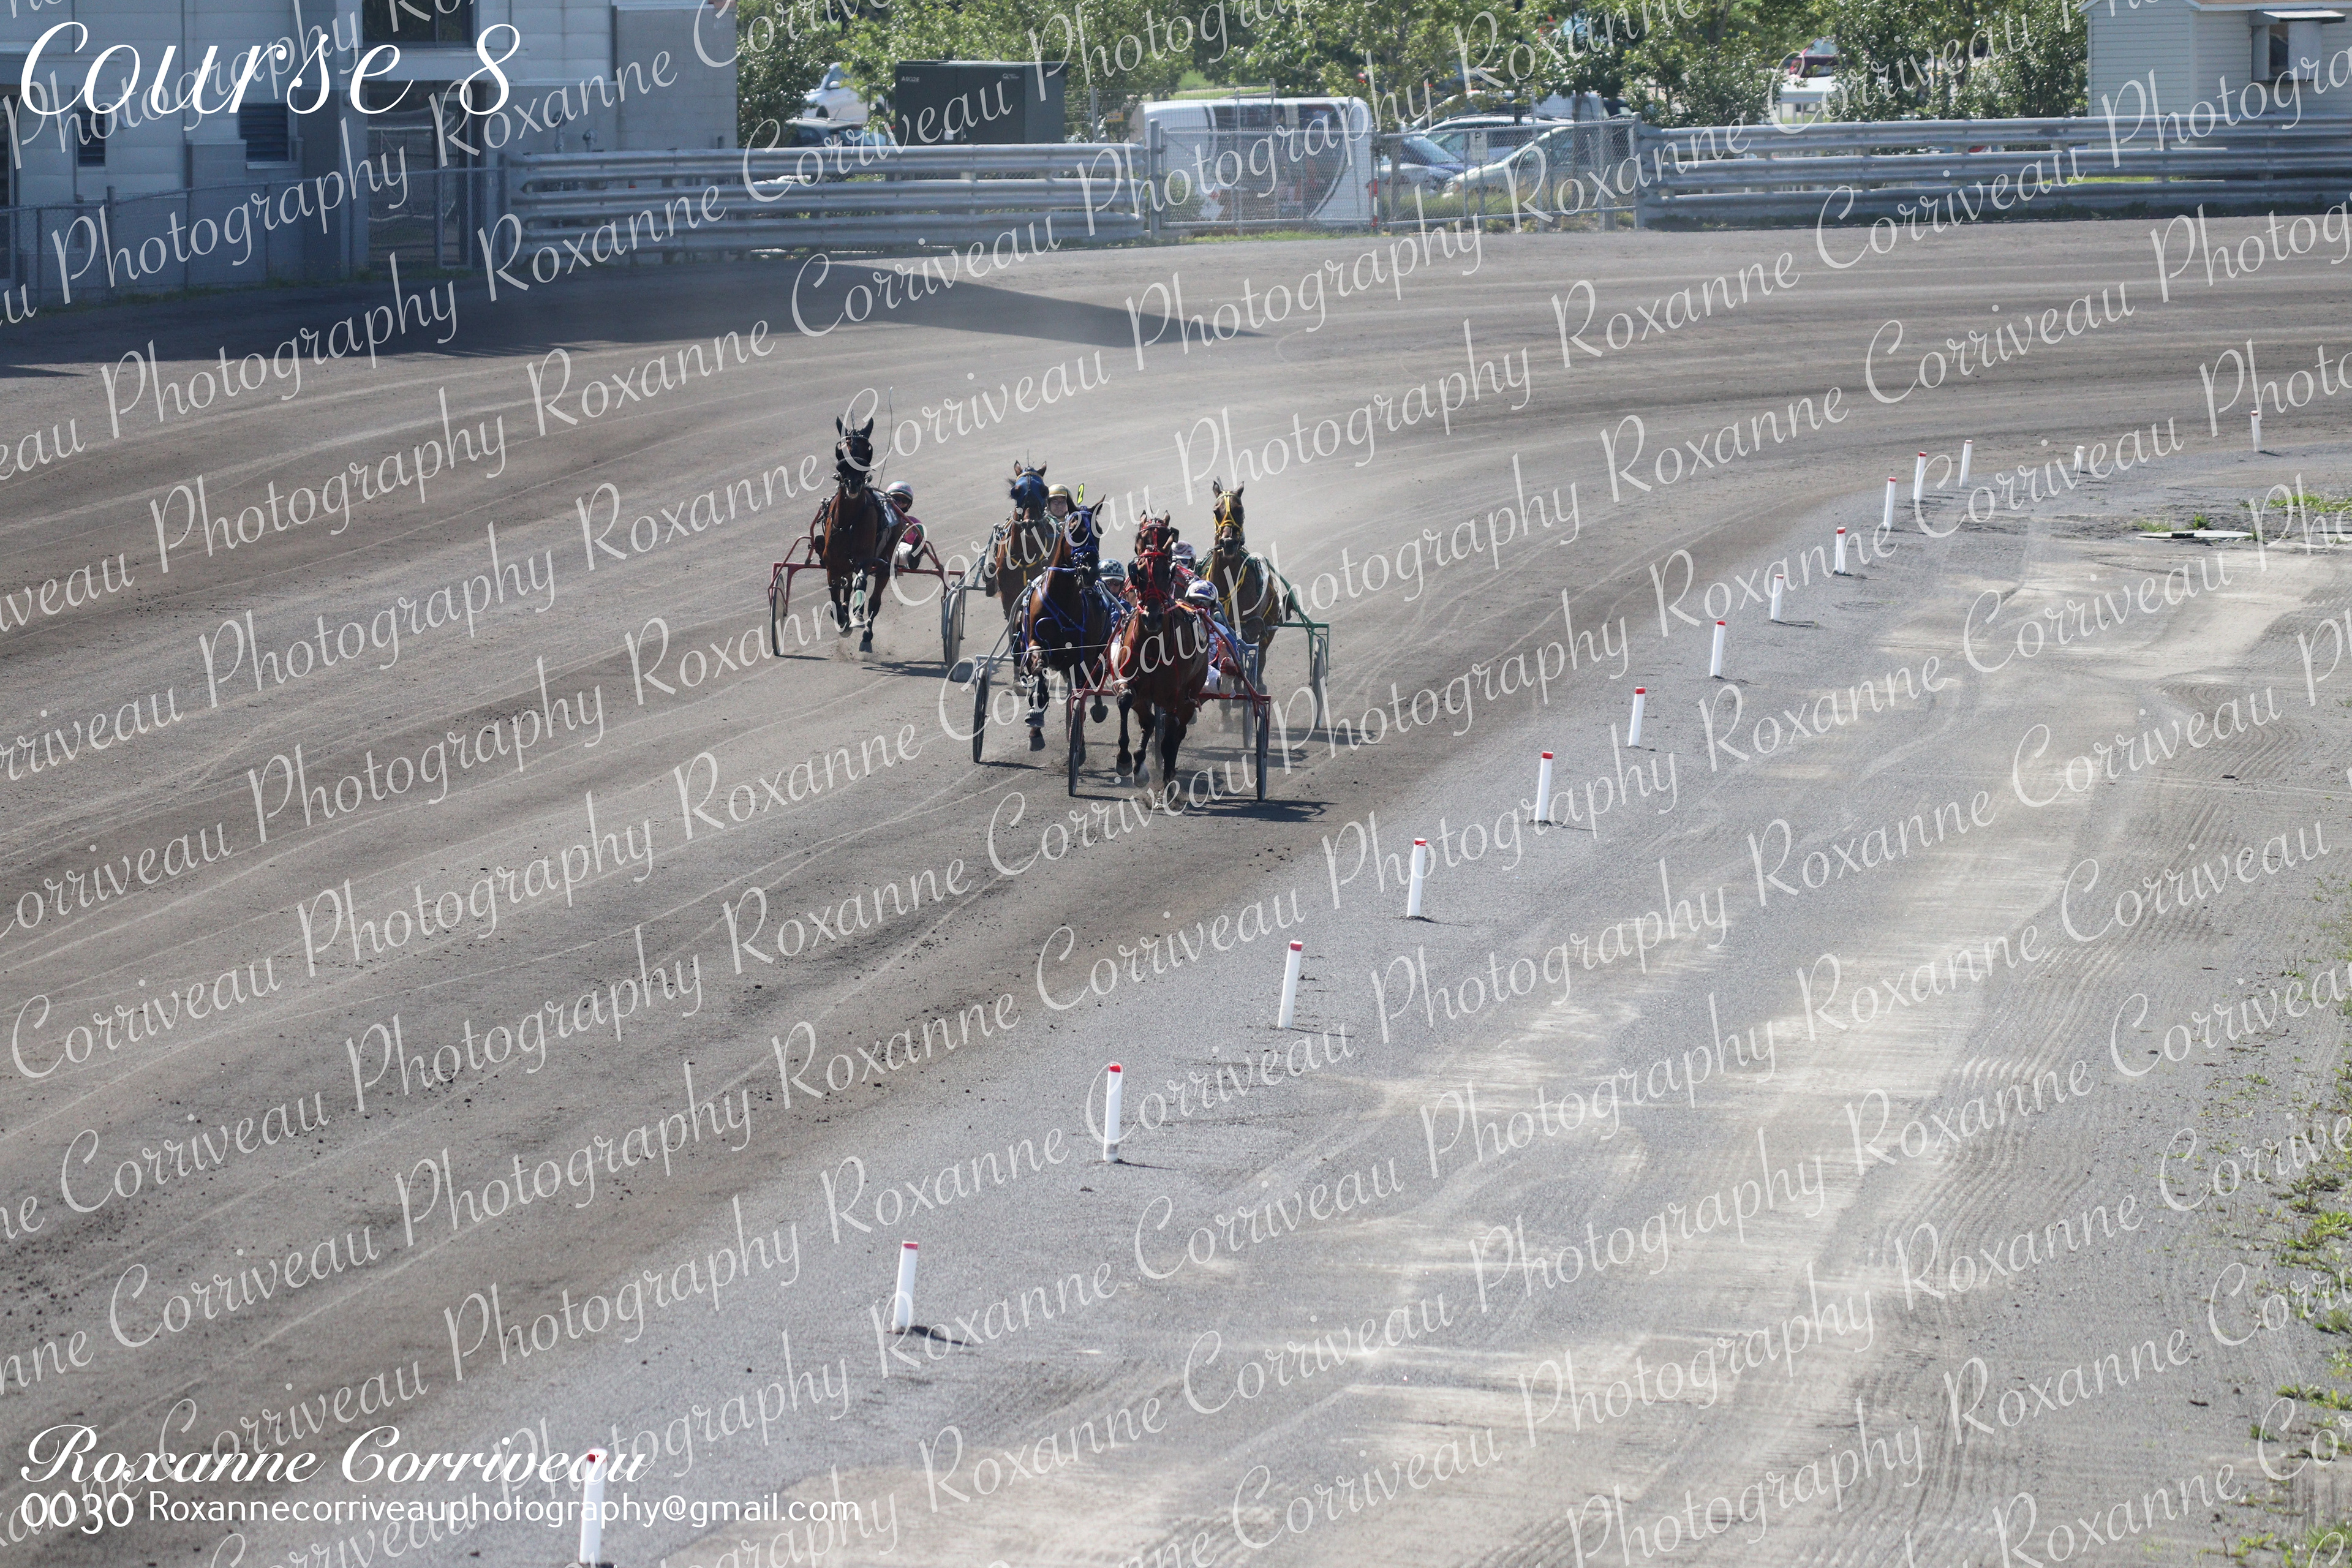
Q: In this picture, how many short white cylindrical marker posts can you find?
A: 15